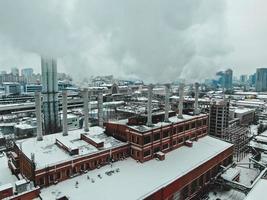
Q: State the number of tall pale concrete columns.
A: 8